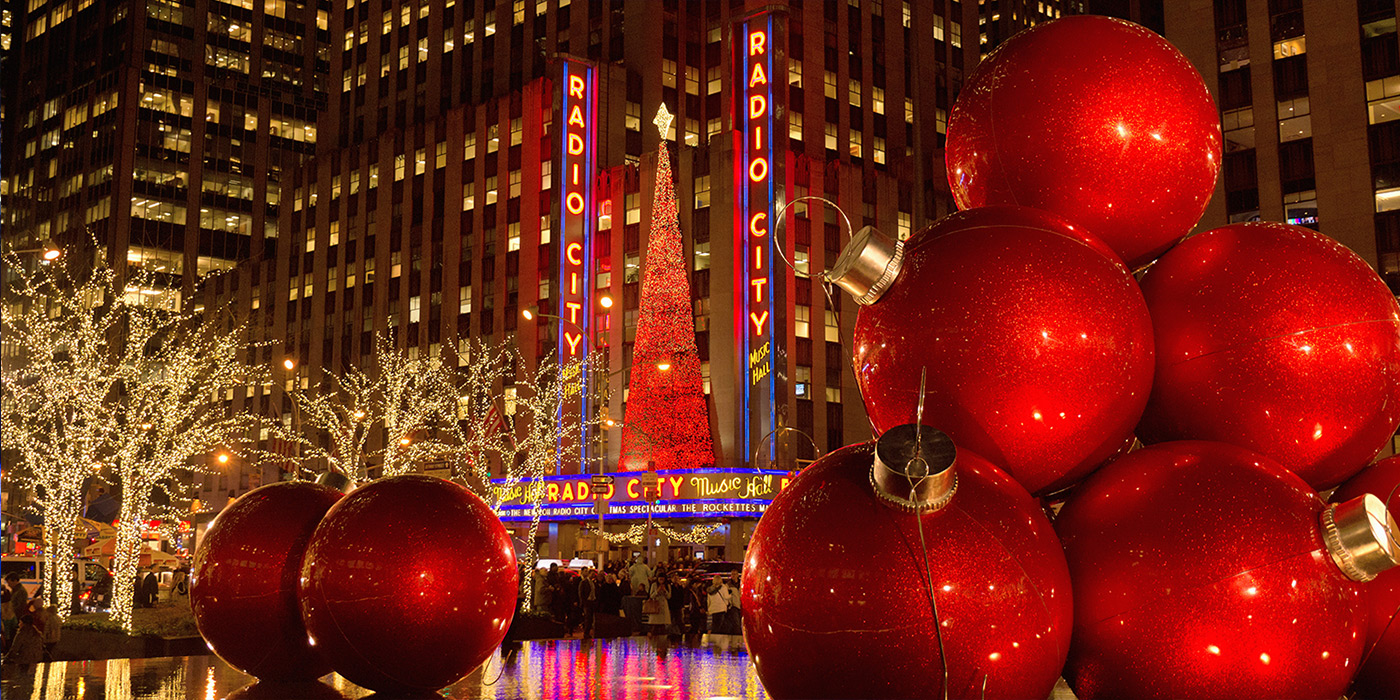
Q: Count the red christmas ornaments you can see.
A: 8